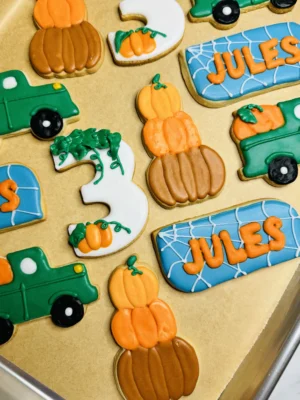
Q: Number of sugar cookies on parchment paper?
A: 12